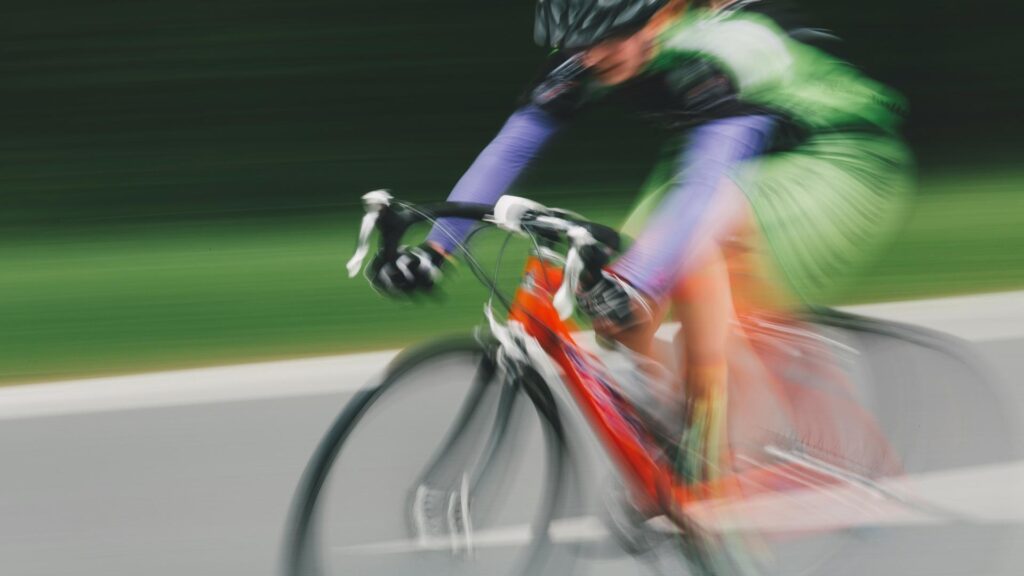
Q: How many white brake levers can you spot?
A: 2